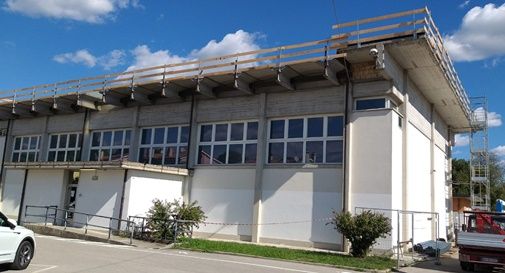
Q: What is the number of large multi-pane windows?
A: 6